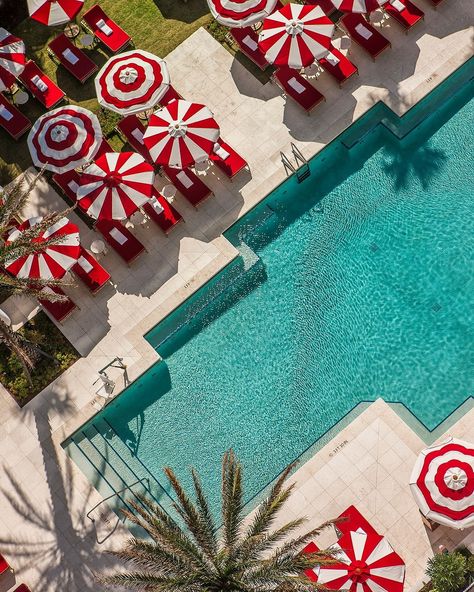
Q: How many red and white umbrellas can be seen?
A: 12